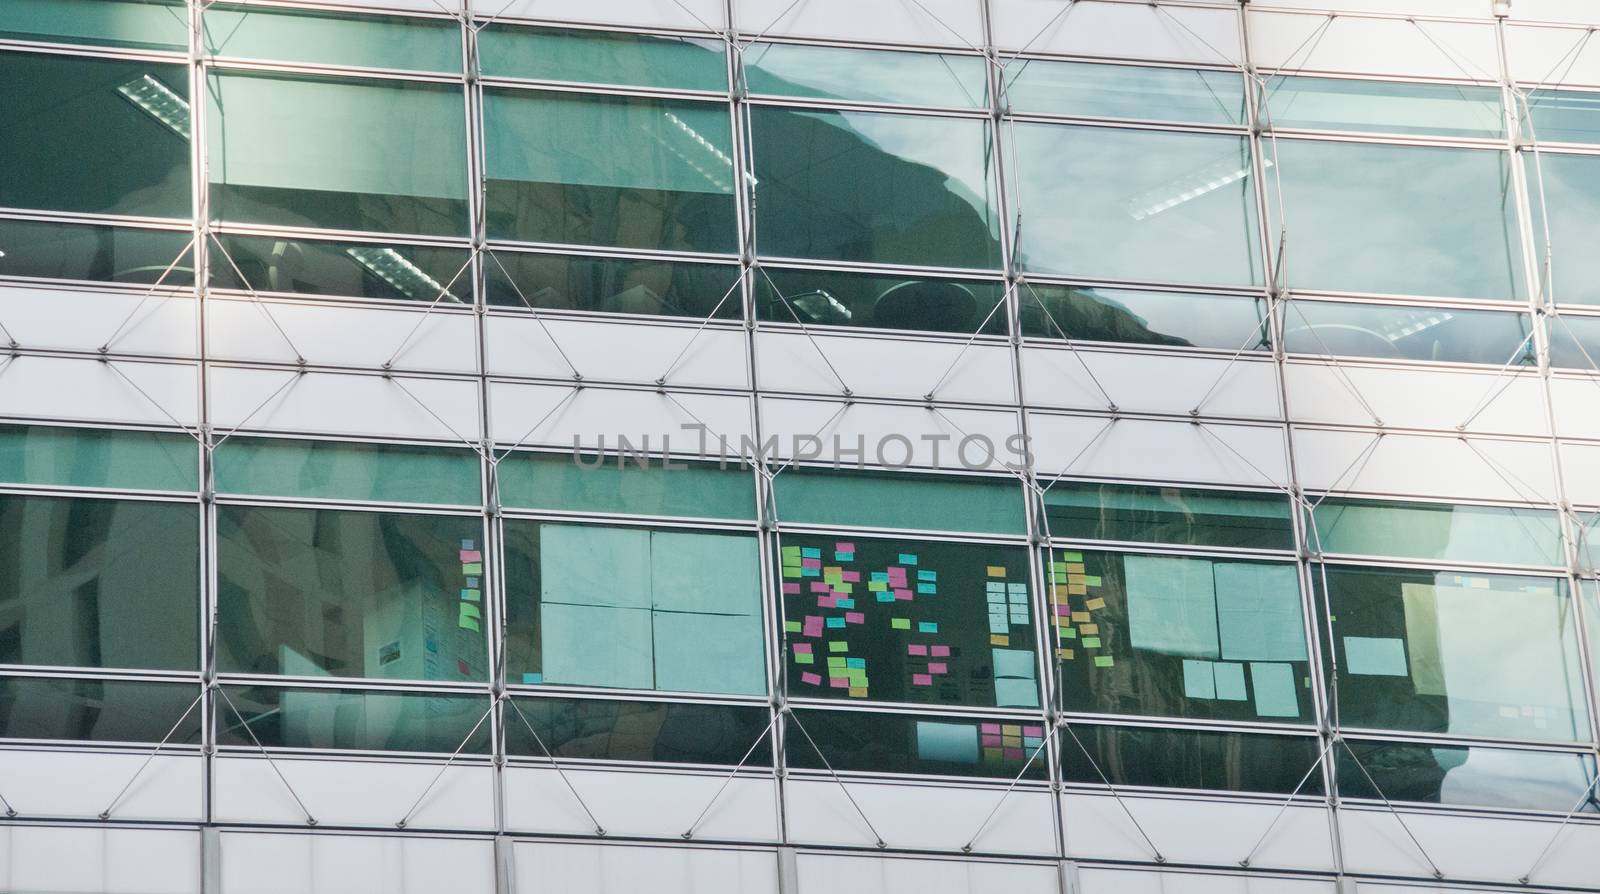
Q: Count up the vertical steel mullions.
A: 6